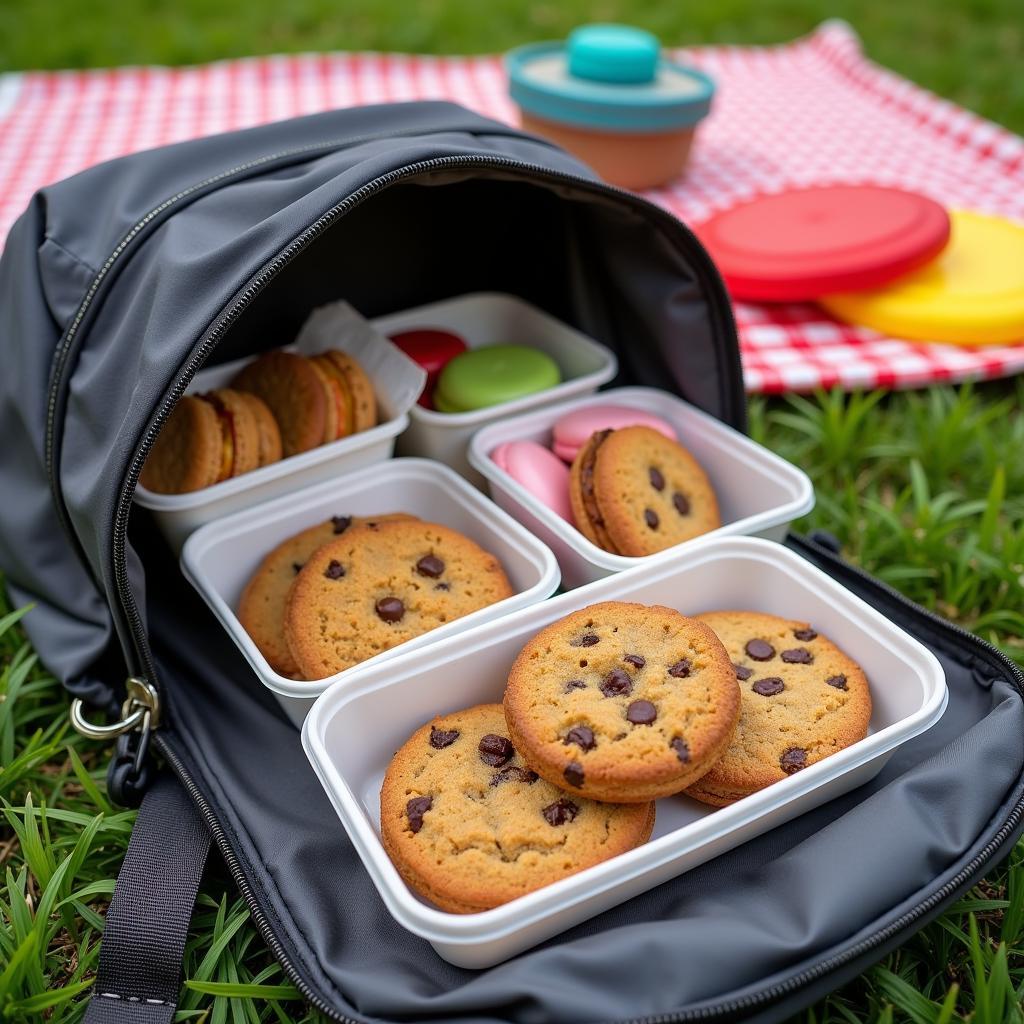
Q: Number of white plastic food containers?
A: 5